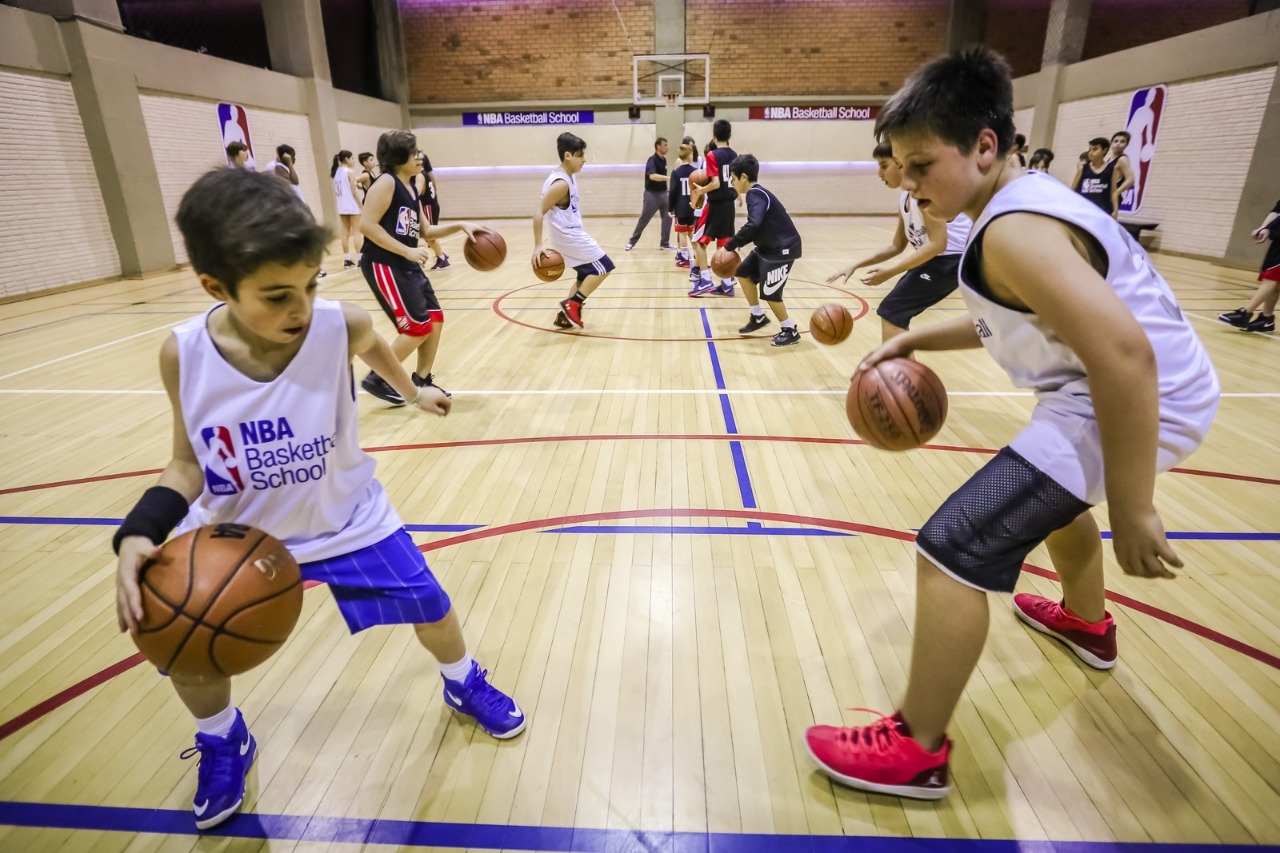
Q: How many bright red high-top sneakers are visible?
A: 2